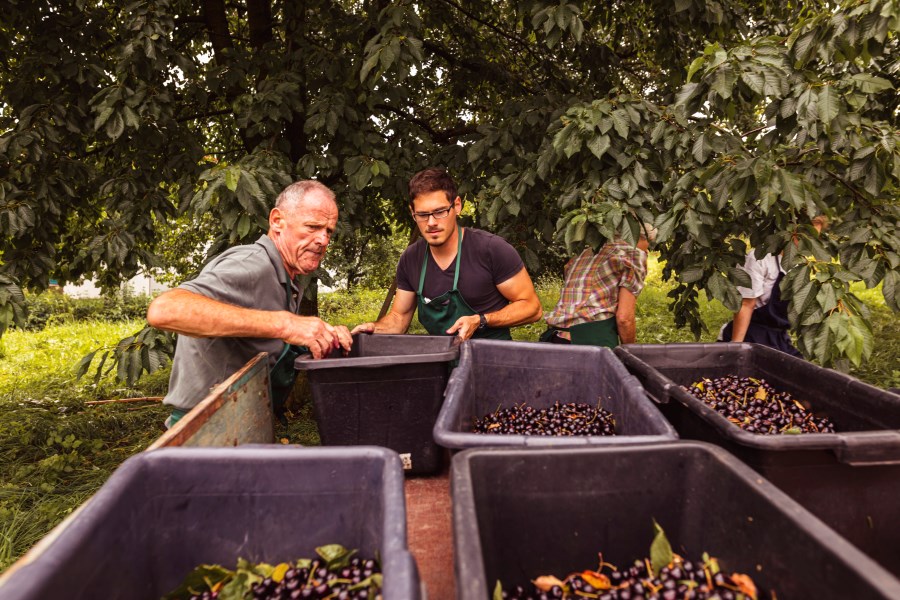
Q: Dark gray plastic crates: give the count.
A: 5